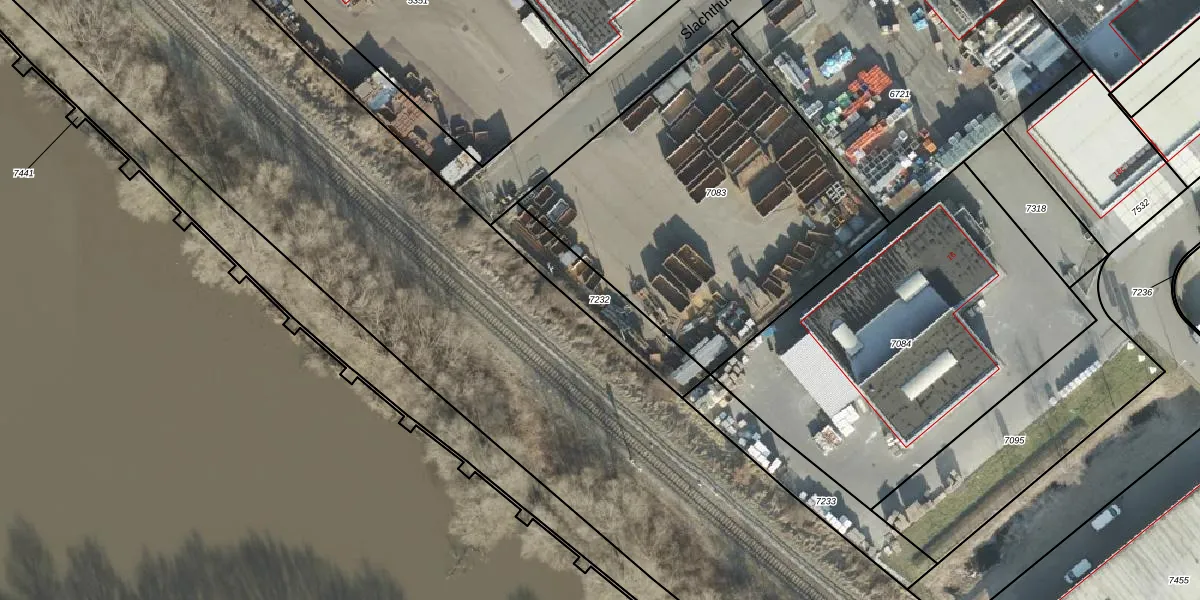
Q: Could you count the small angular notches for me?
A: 11